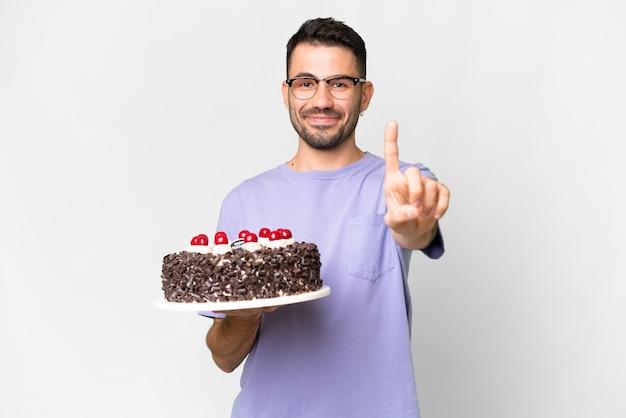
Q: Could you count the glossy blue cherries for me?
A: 0